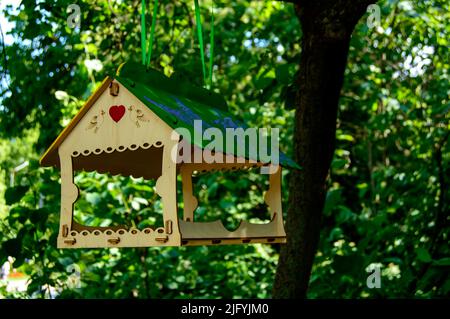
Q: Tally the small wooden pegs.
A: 6